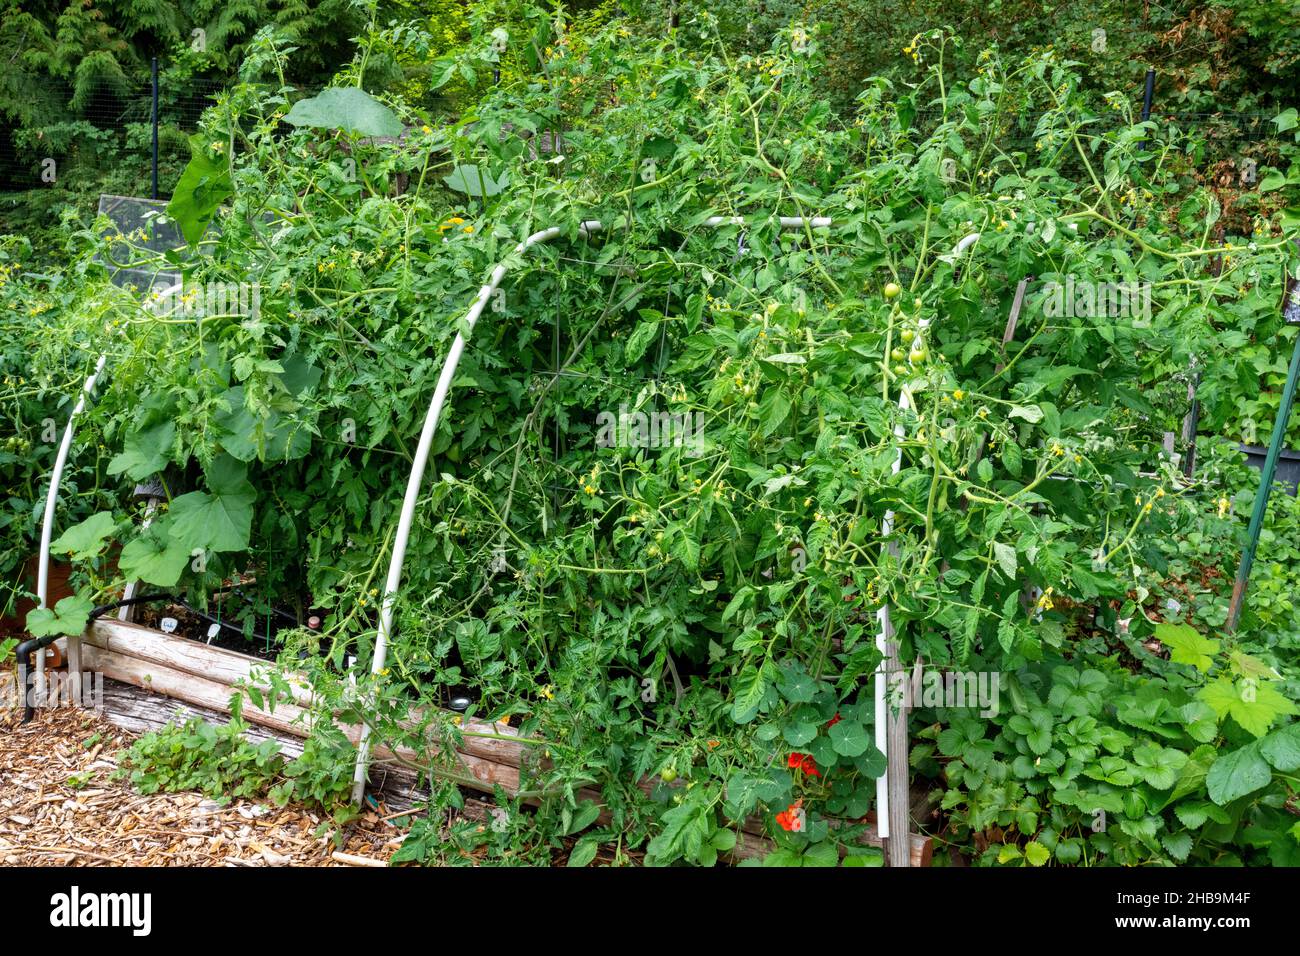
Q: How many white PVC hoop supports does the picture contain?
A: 3